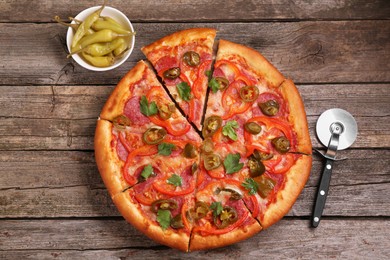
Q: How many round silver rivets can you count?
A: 3